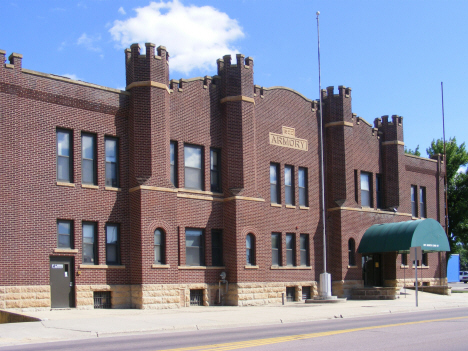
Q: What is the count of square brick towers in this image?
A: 4